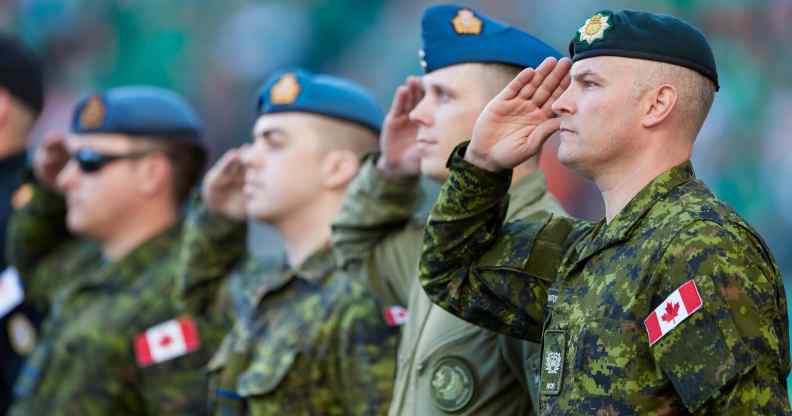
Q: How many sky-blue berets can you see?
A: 3